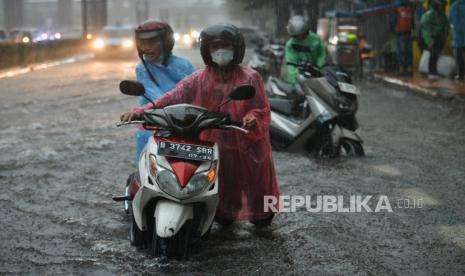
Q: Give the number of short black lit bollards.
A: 0